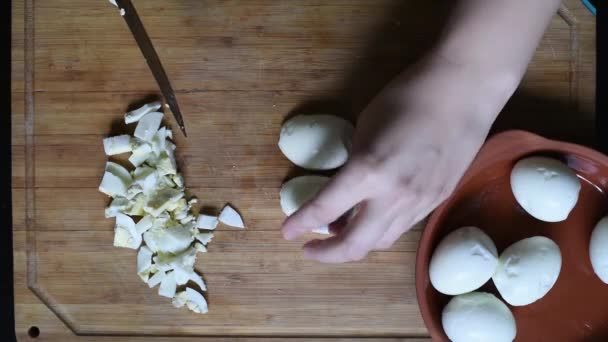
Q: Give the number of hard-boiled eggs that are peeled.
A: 7